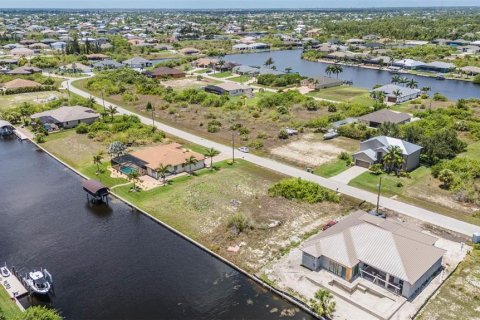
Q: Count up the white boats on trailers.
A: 2